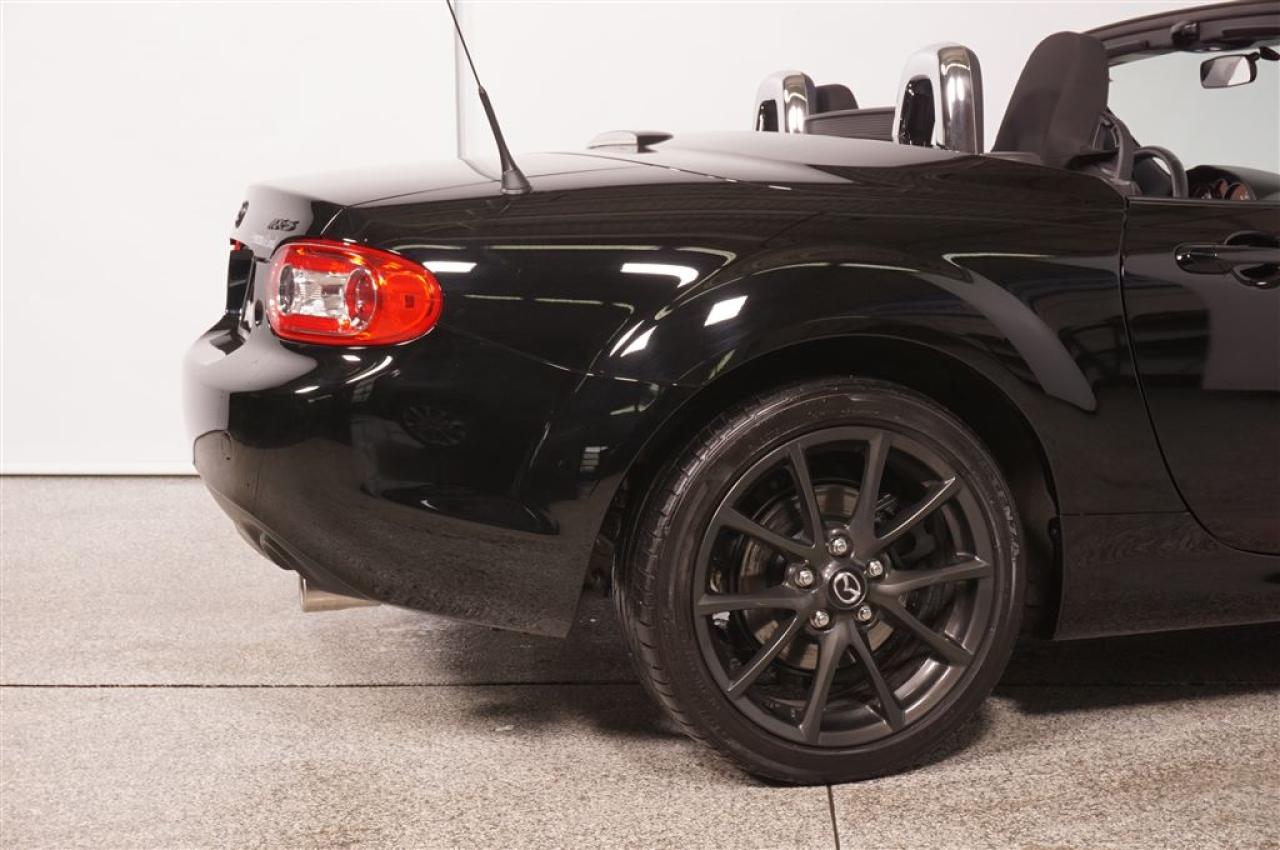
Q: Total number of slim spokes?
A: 10